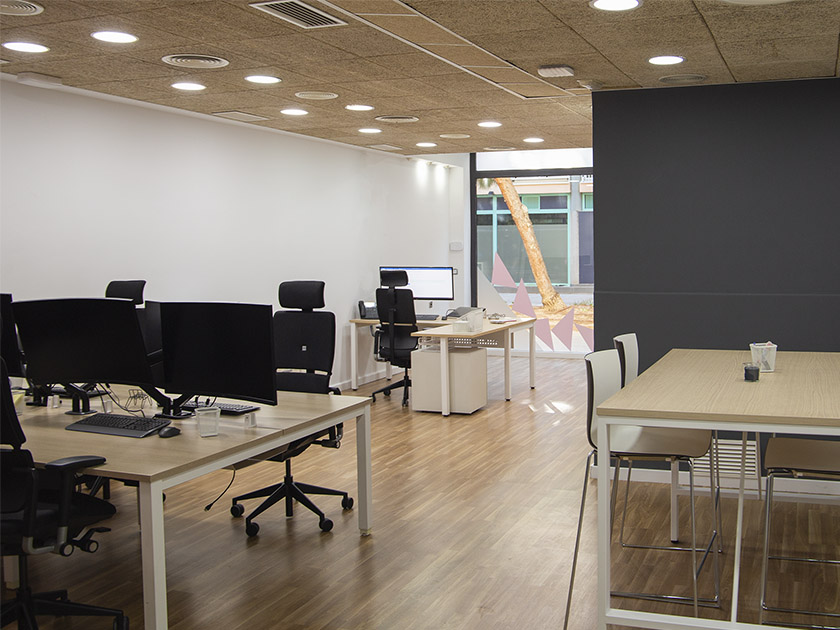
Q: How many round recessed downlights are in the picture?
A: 12